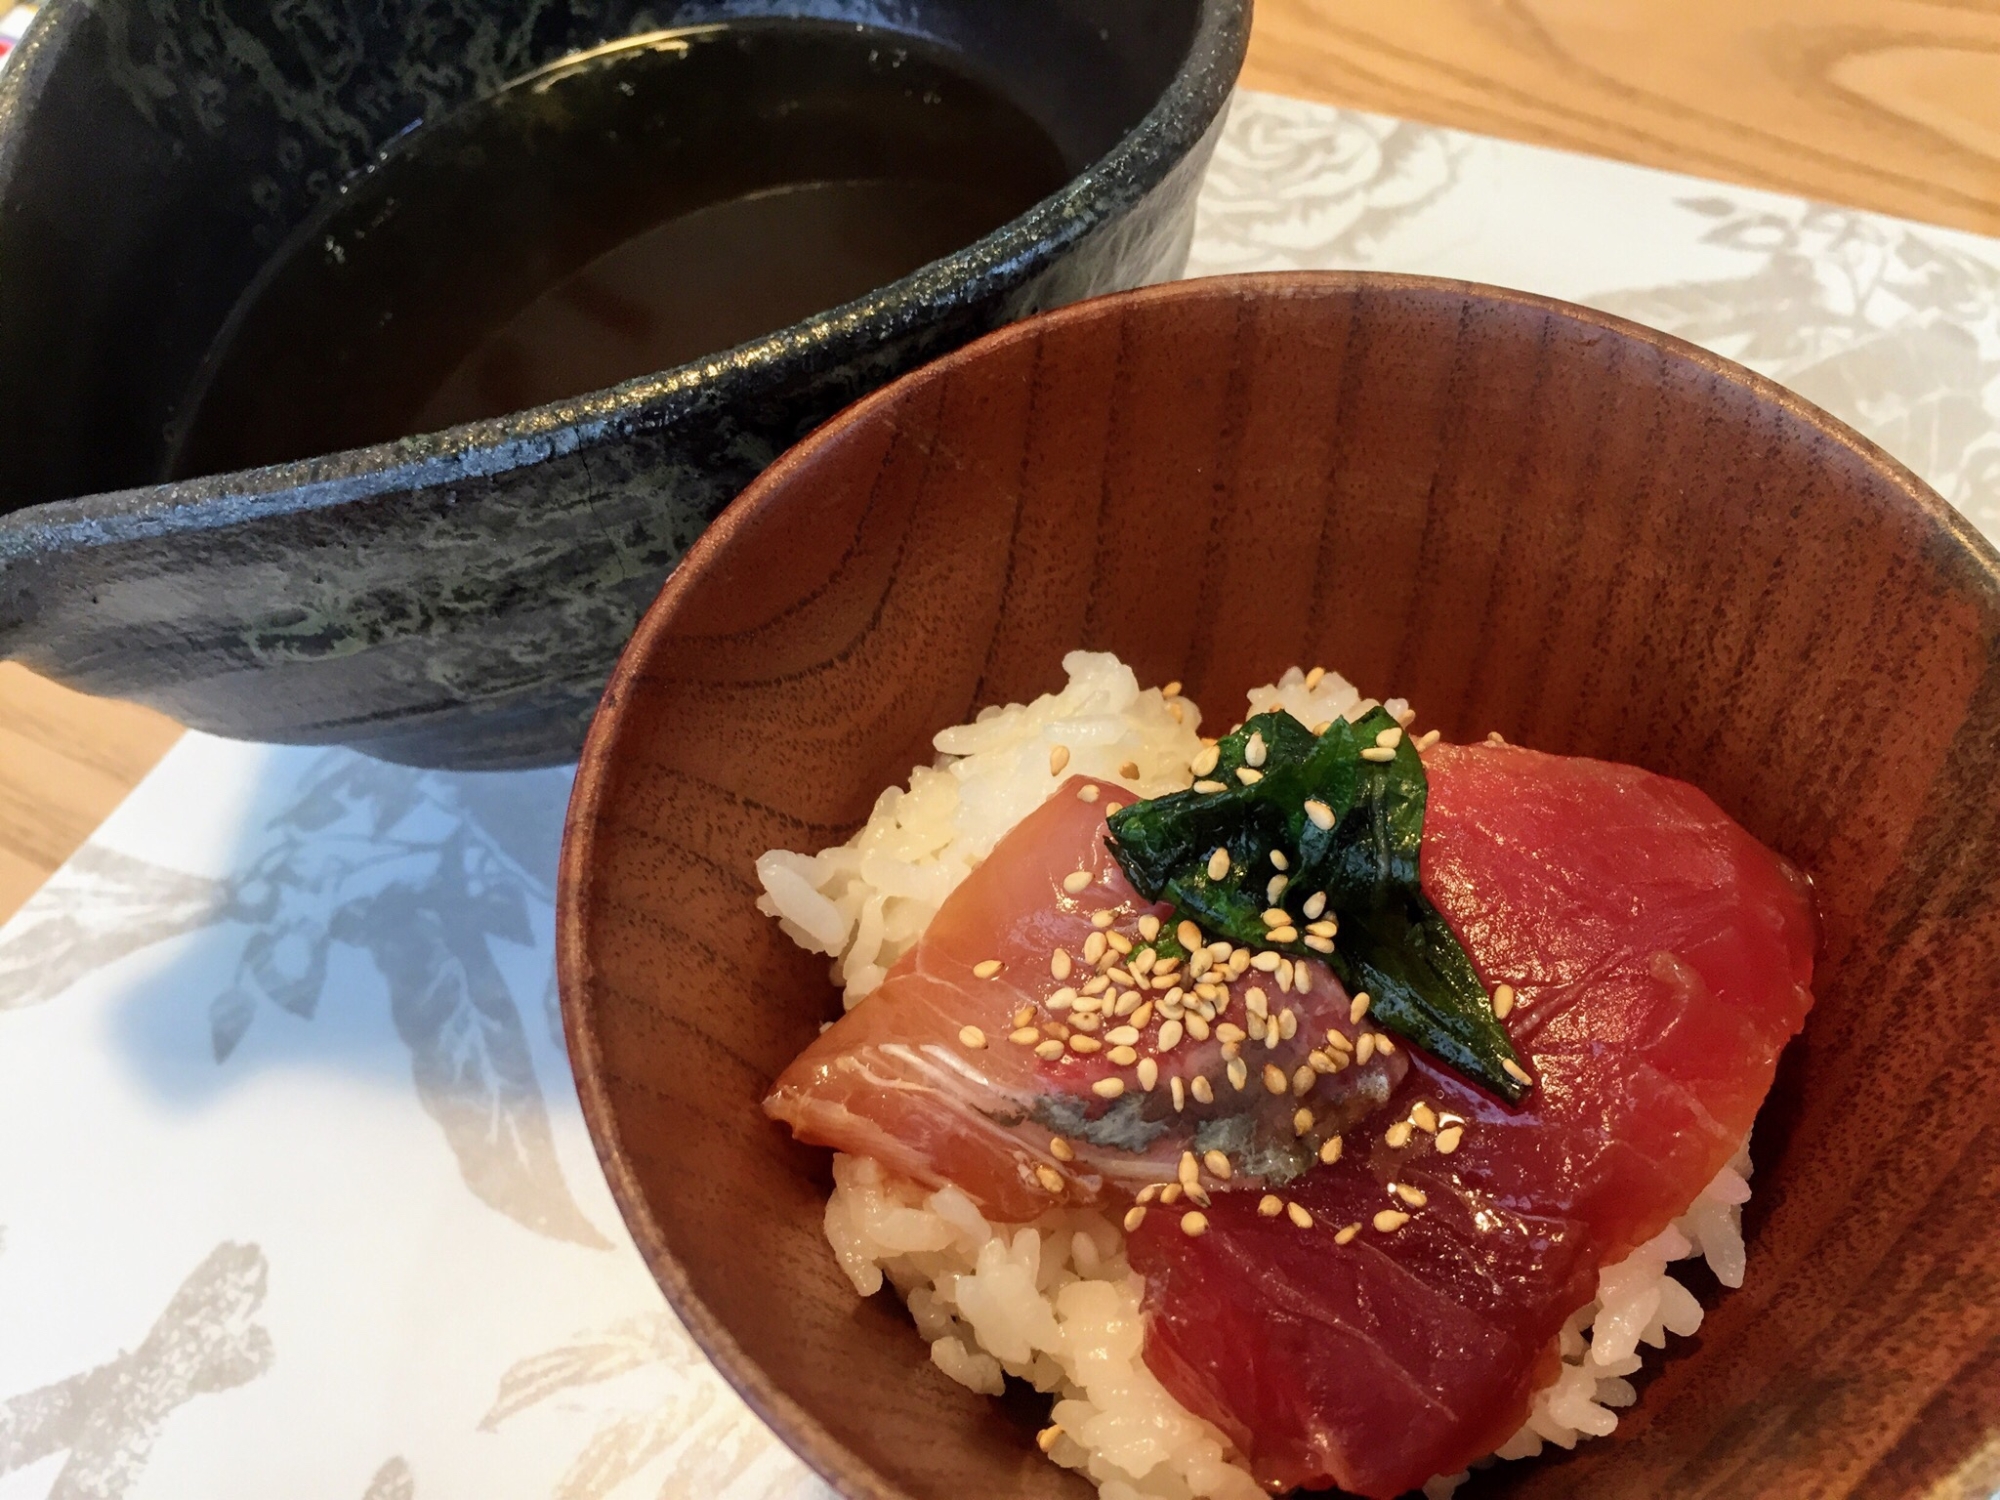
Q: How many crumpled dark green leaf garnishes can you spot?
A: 1